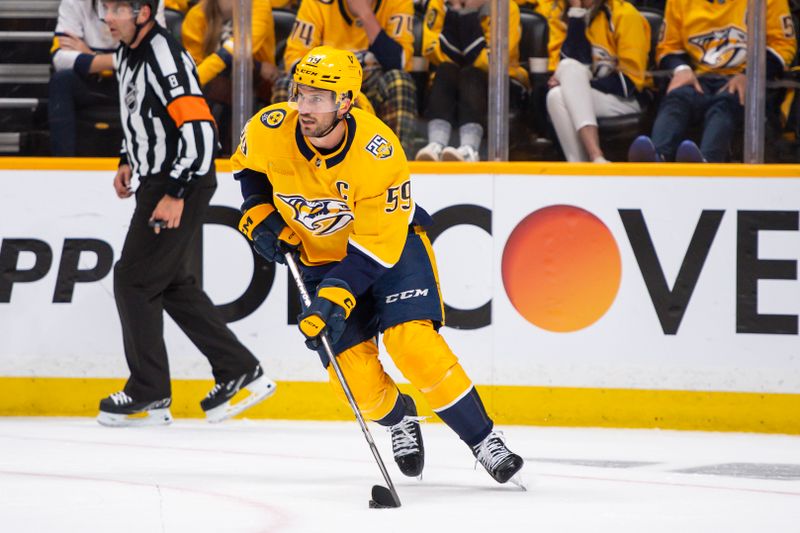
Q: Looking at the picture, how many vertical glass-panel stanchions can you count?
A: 3